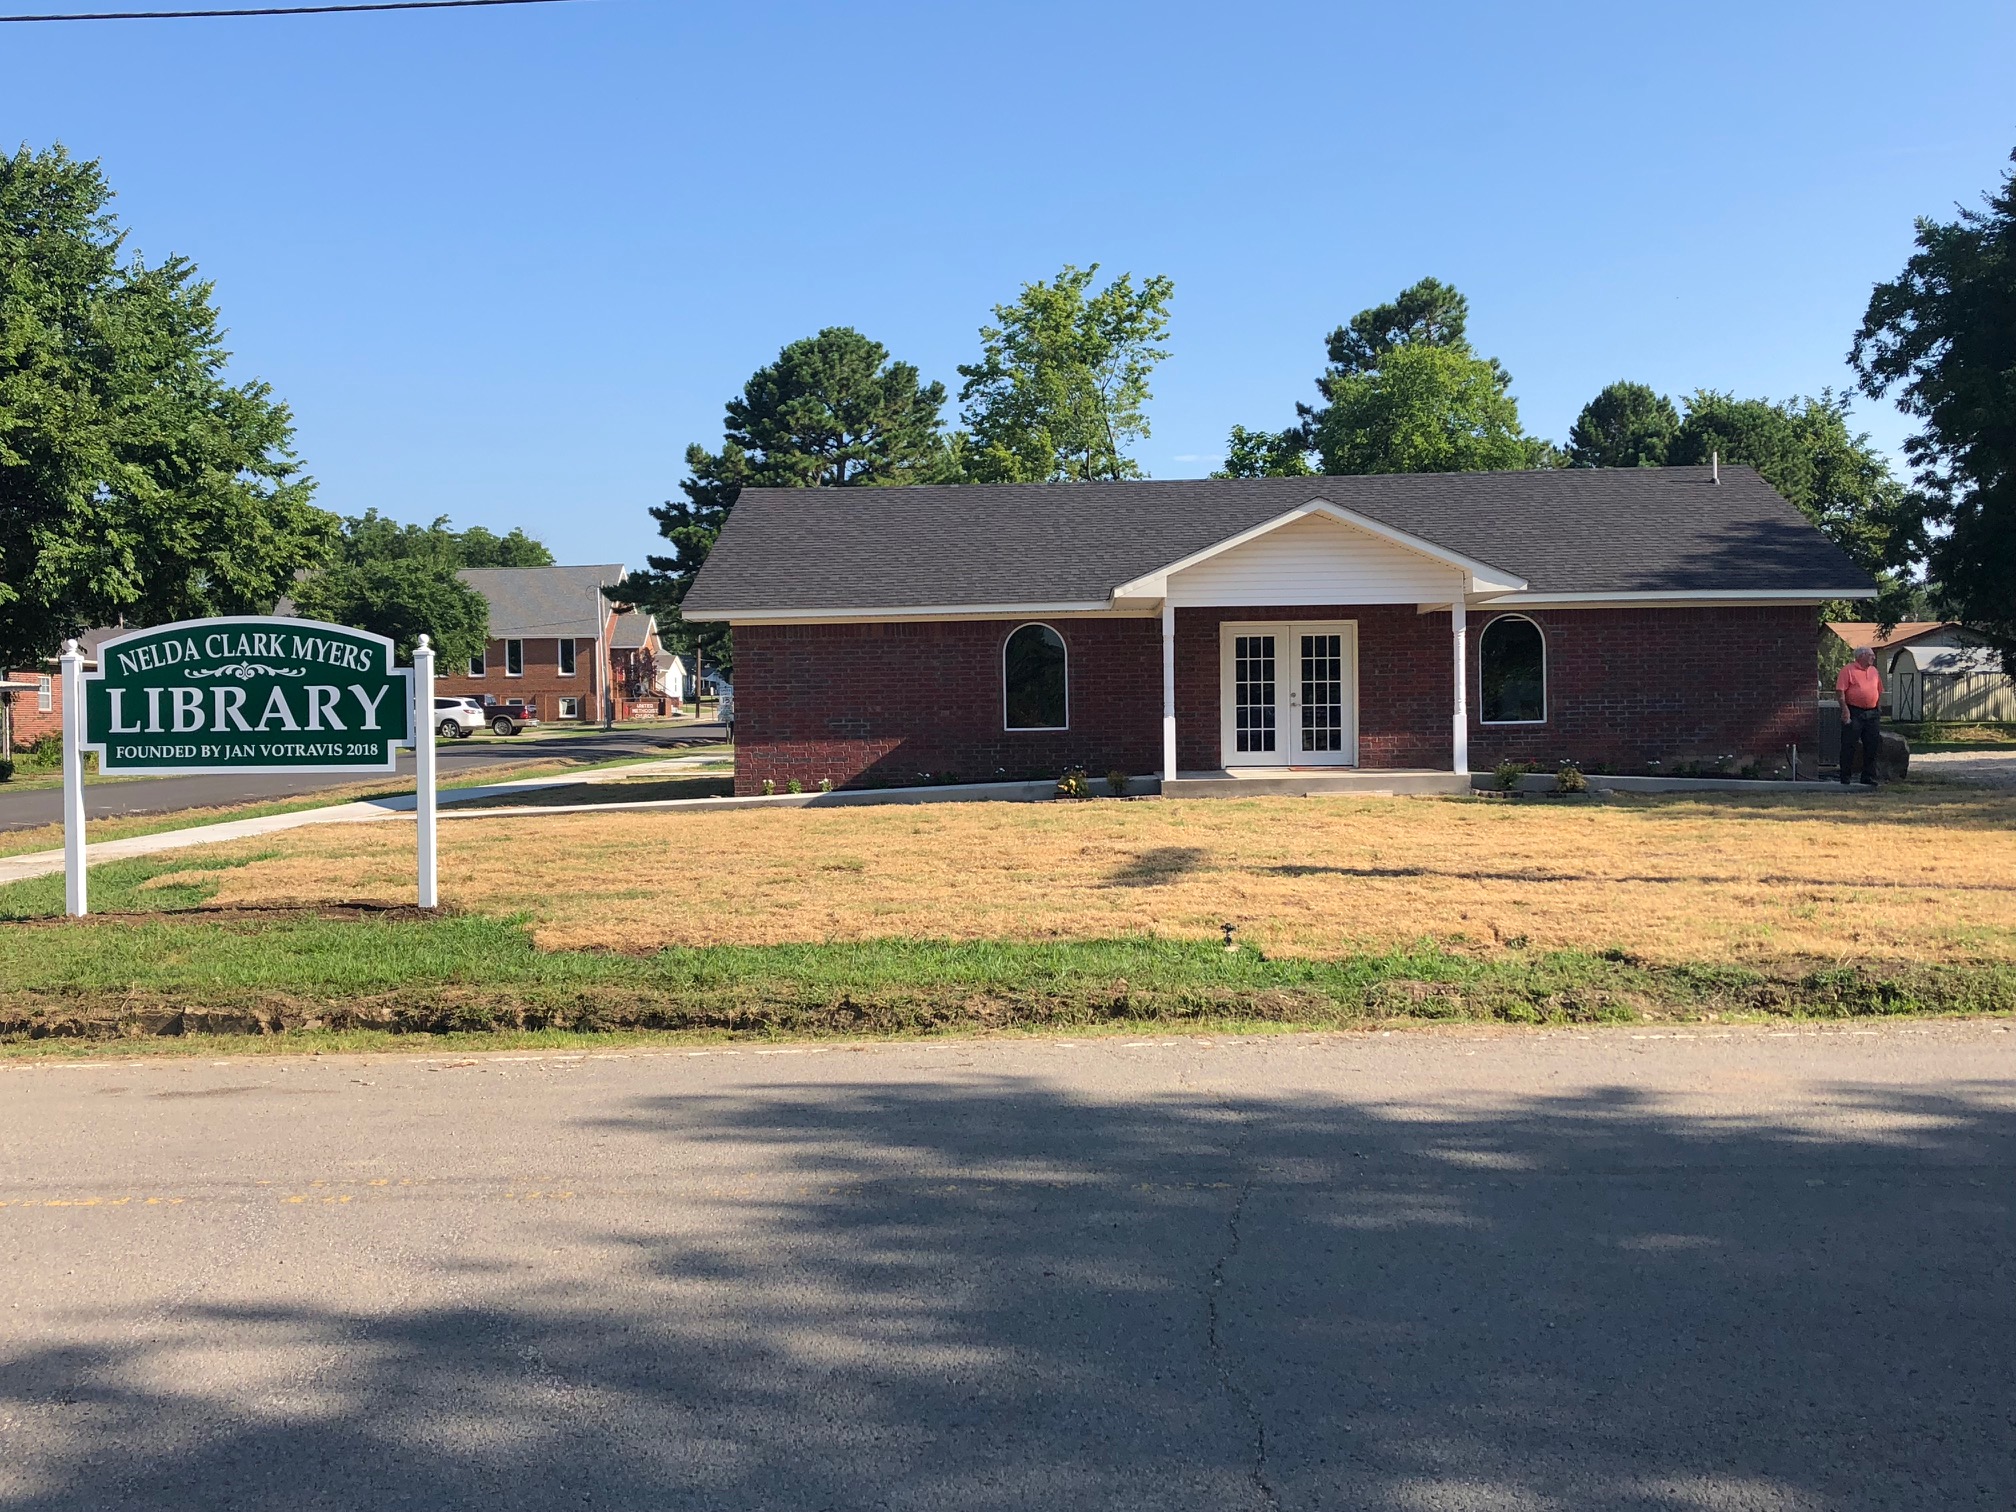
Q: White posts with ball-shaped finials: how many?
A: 2